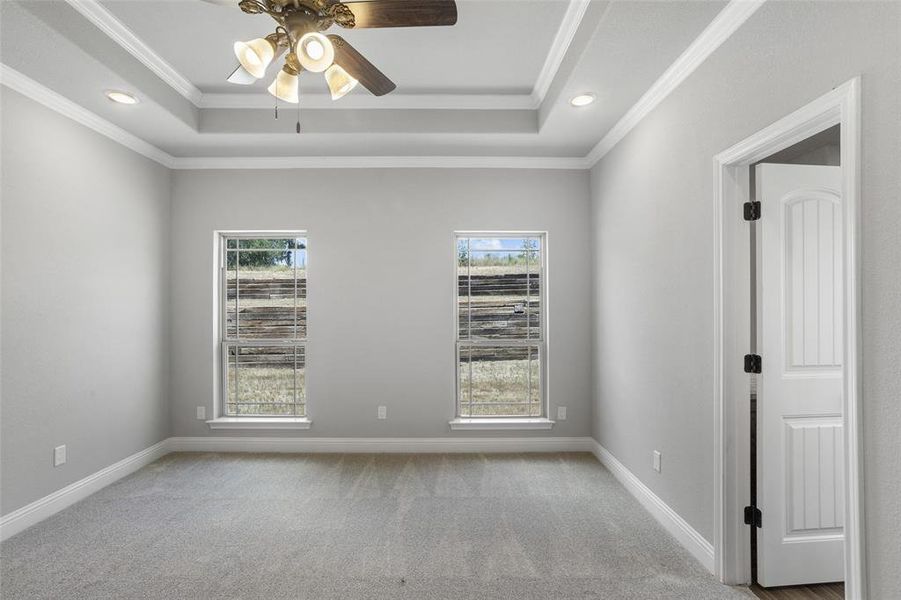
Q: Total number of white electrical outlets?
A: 5